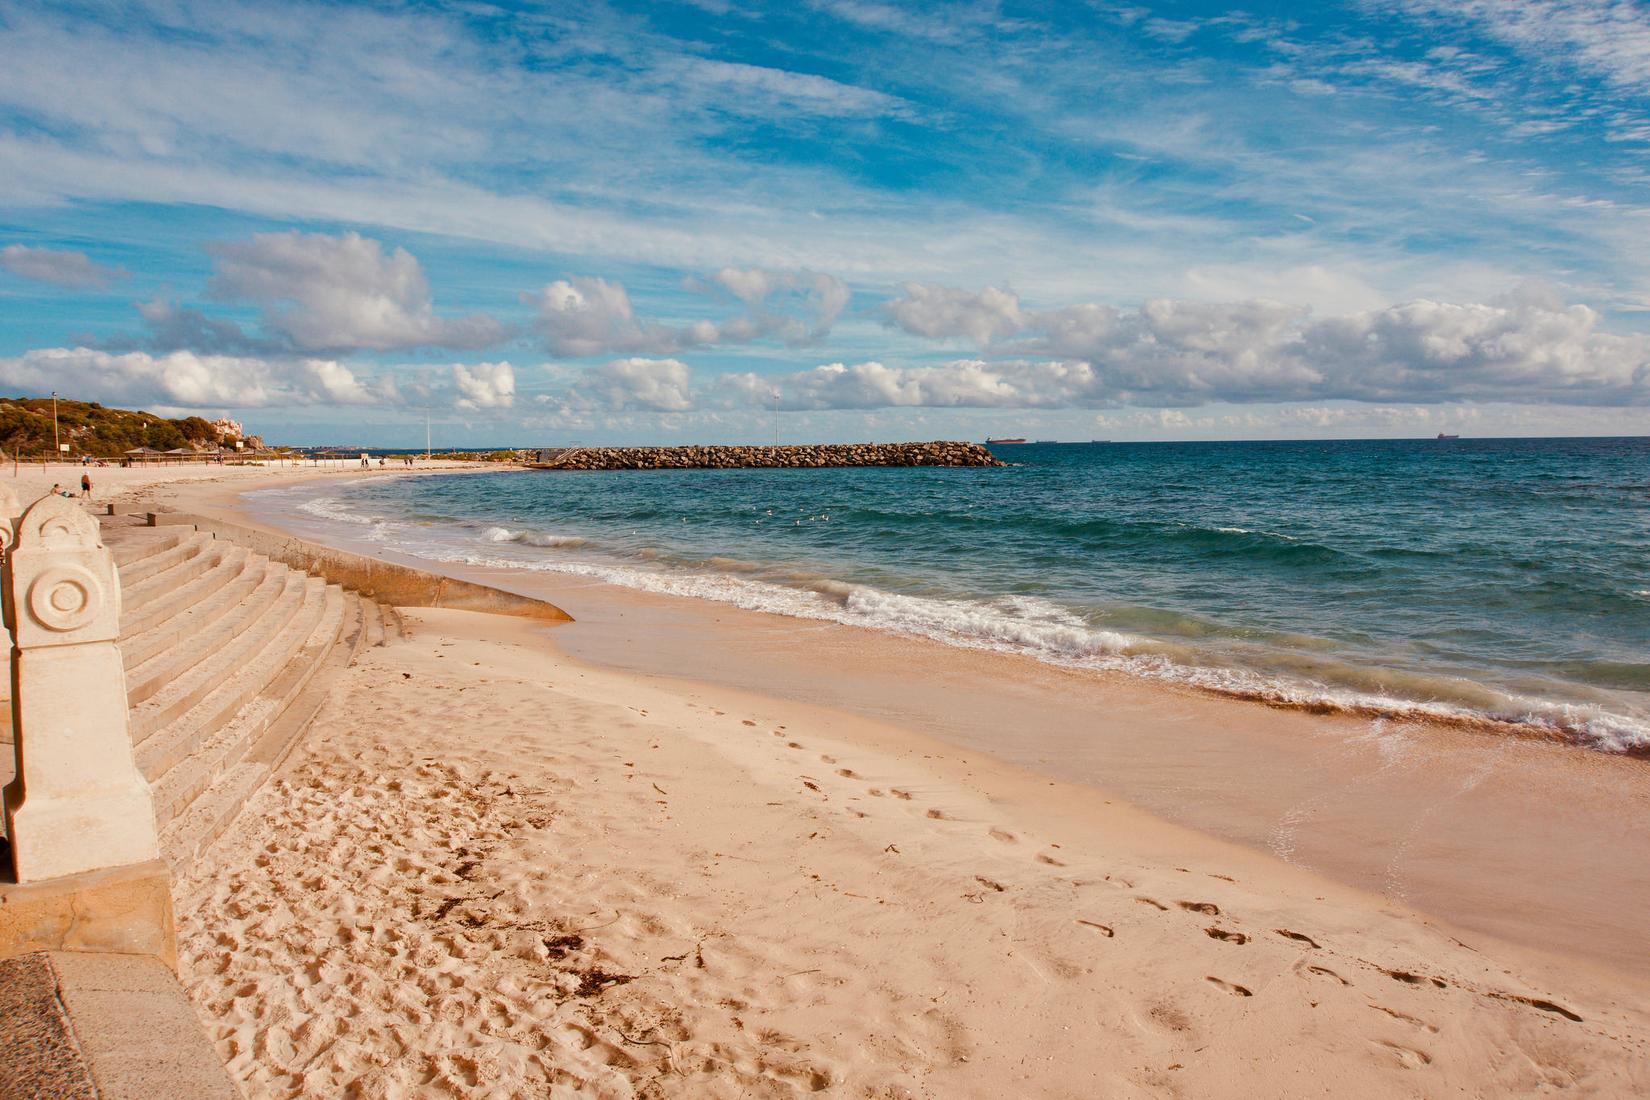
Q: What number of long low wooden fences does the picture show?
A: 1